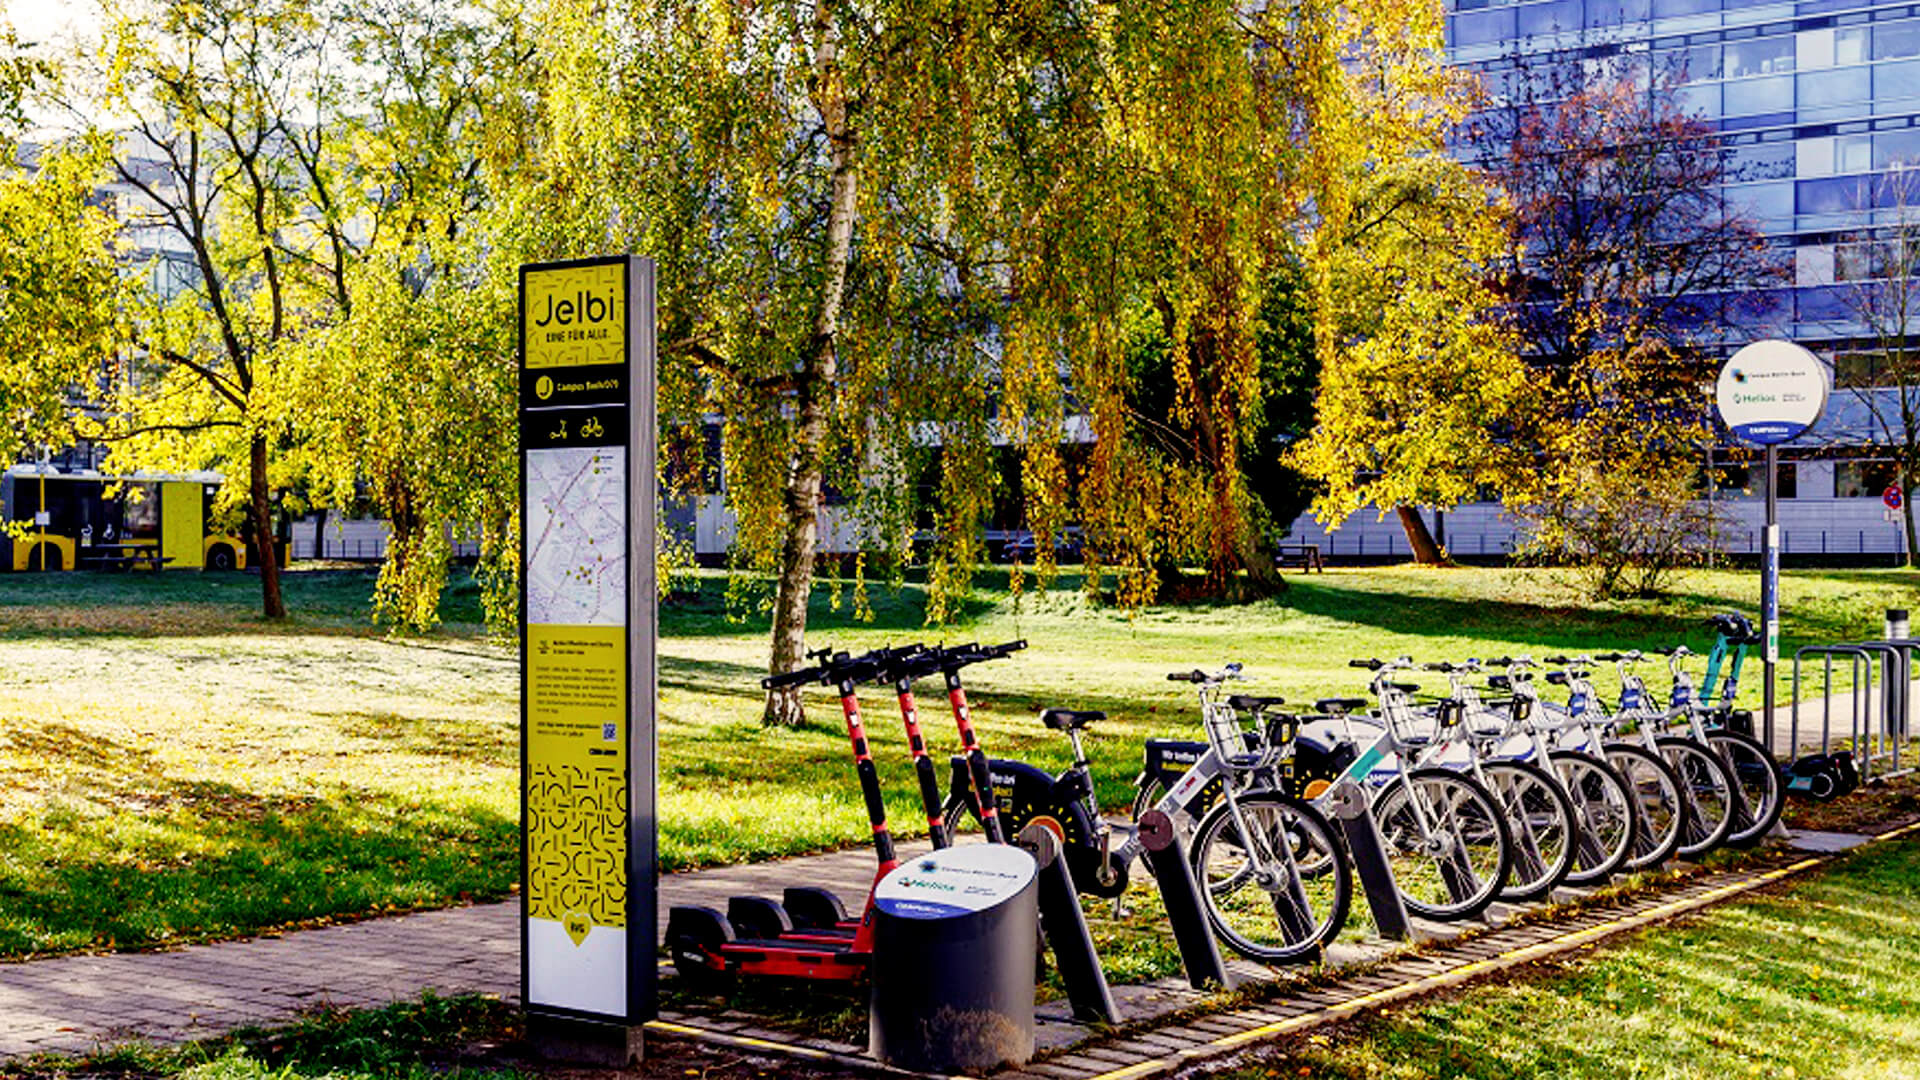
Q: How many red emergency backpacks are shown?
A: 0